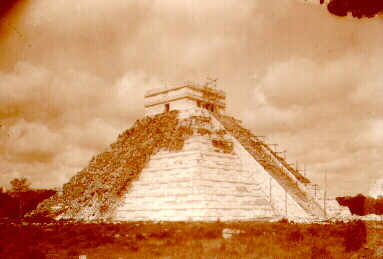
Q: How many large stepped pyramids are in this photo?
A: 1